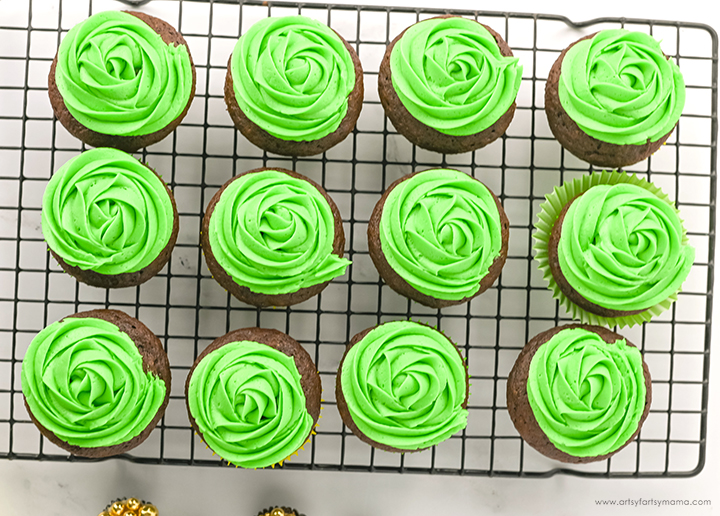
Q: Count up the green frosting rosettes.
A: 12